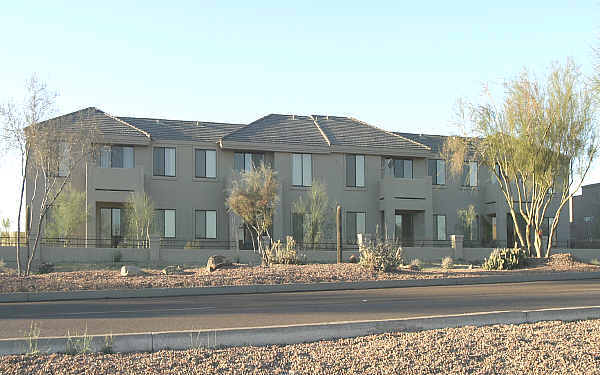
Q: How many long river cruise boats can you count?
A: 0